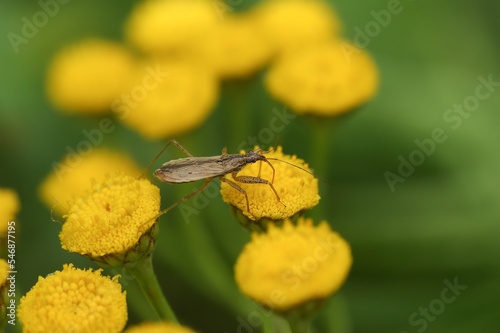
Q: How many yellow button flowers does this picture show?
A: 14